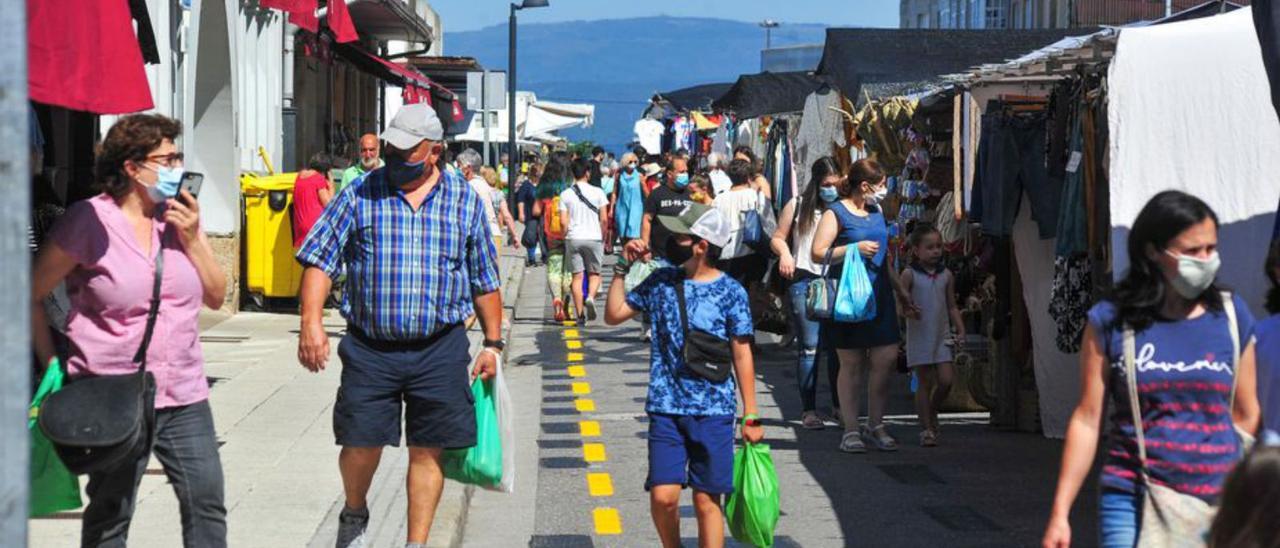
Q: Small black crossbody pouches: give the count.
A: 1